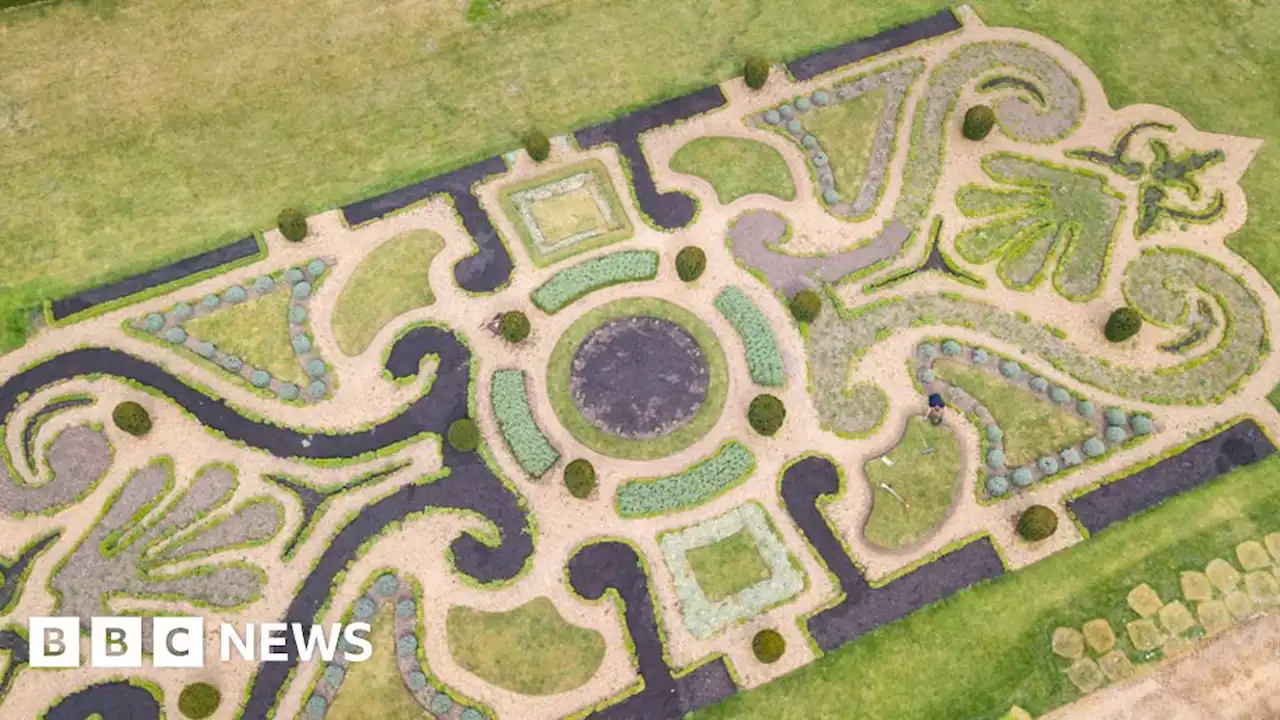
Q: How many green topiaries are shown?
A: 15